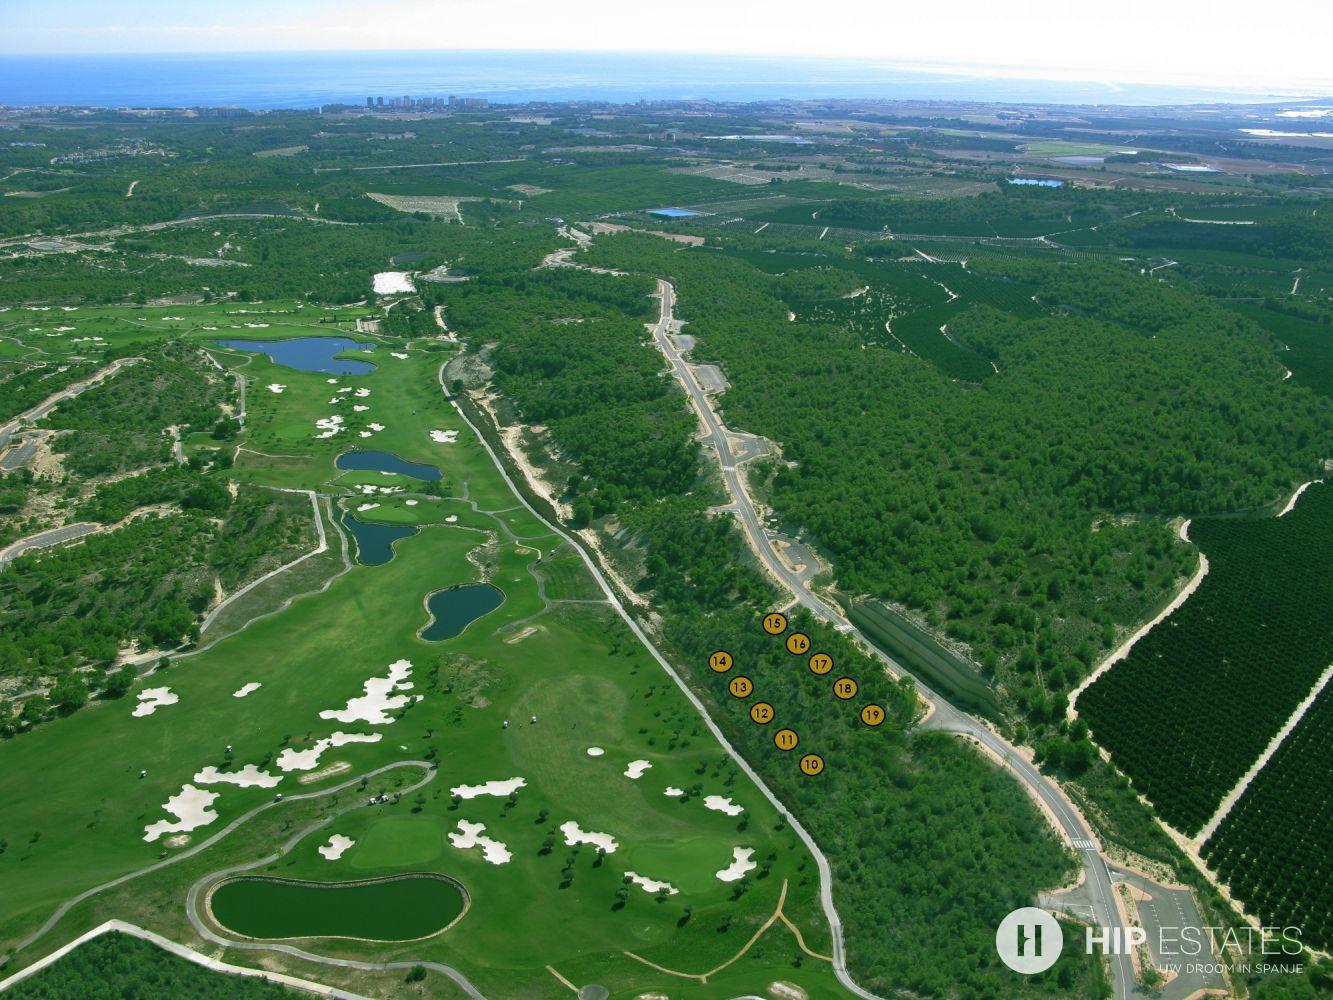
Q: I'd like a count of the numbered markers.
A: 10